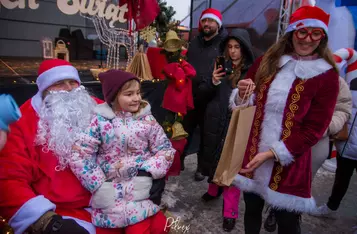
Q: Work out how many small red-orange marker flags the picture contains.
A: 0